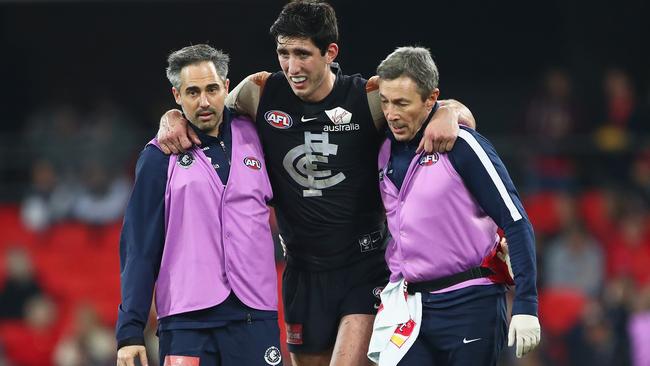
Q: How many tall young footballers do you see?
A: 1